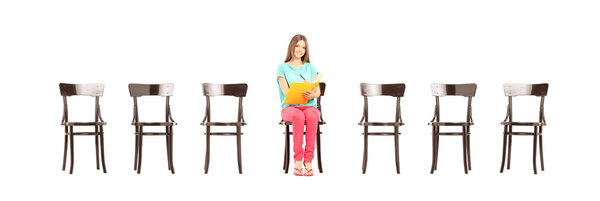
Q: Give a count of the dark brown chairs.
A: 7